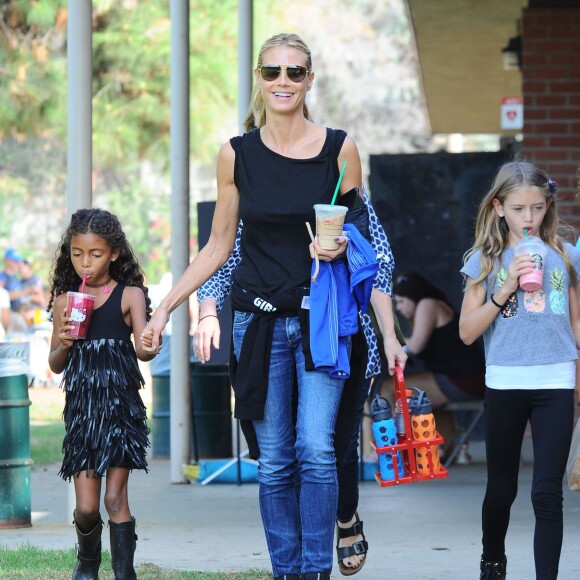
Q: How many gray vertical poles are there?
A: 3